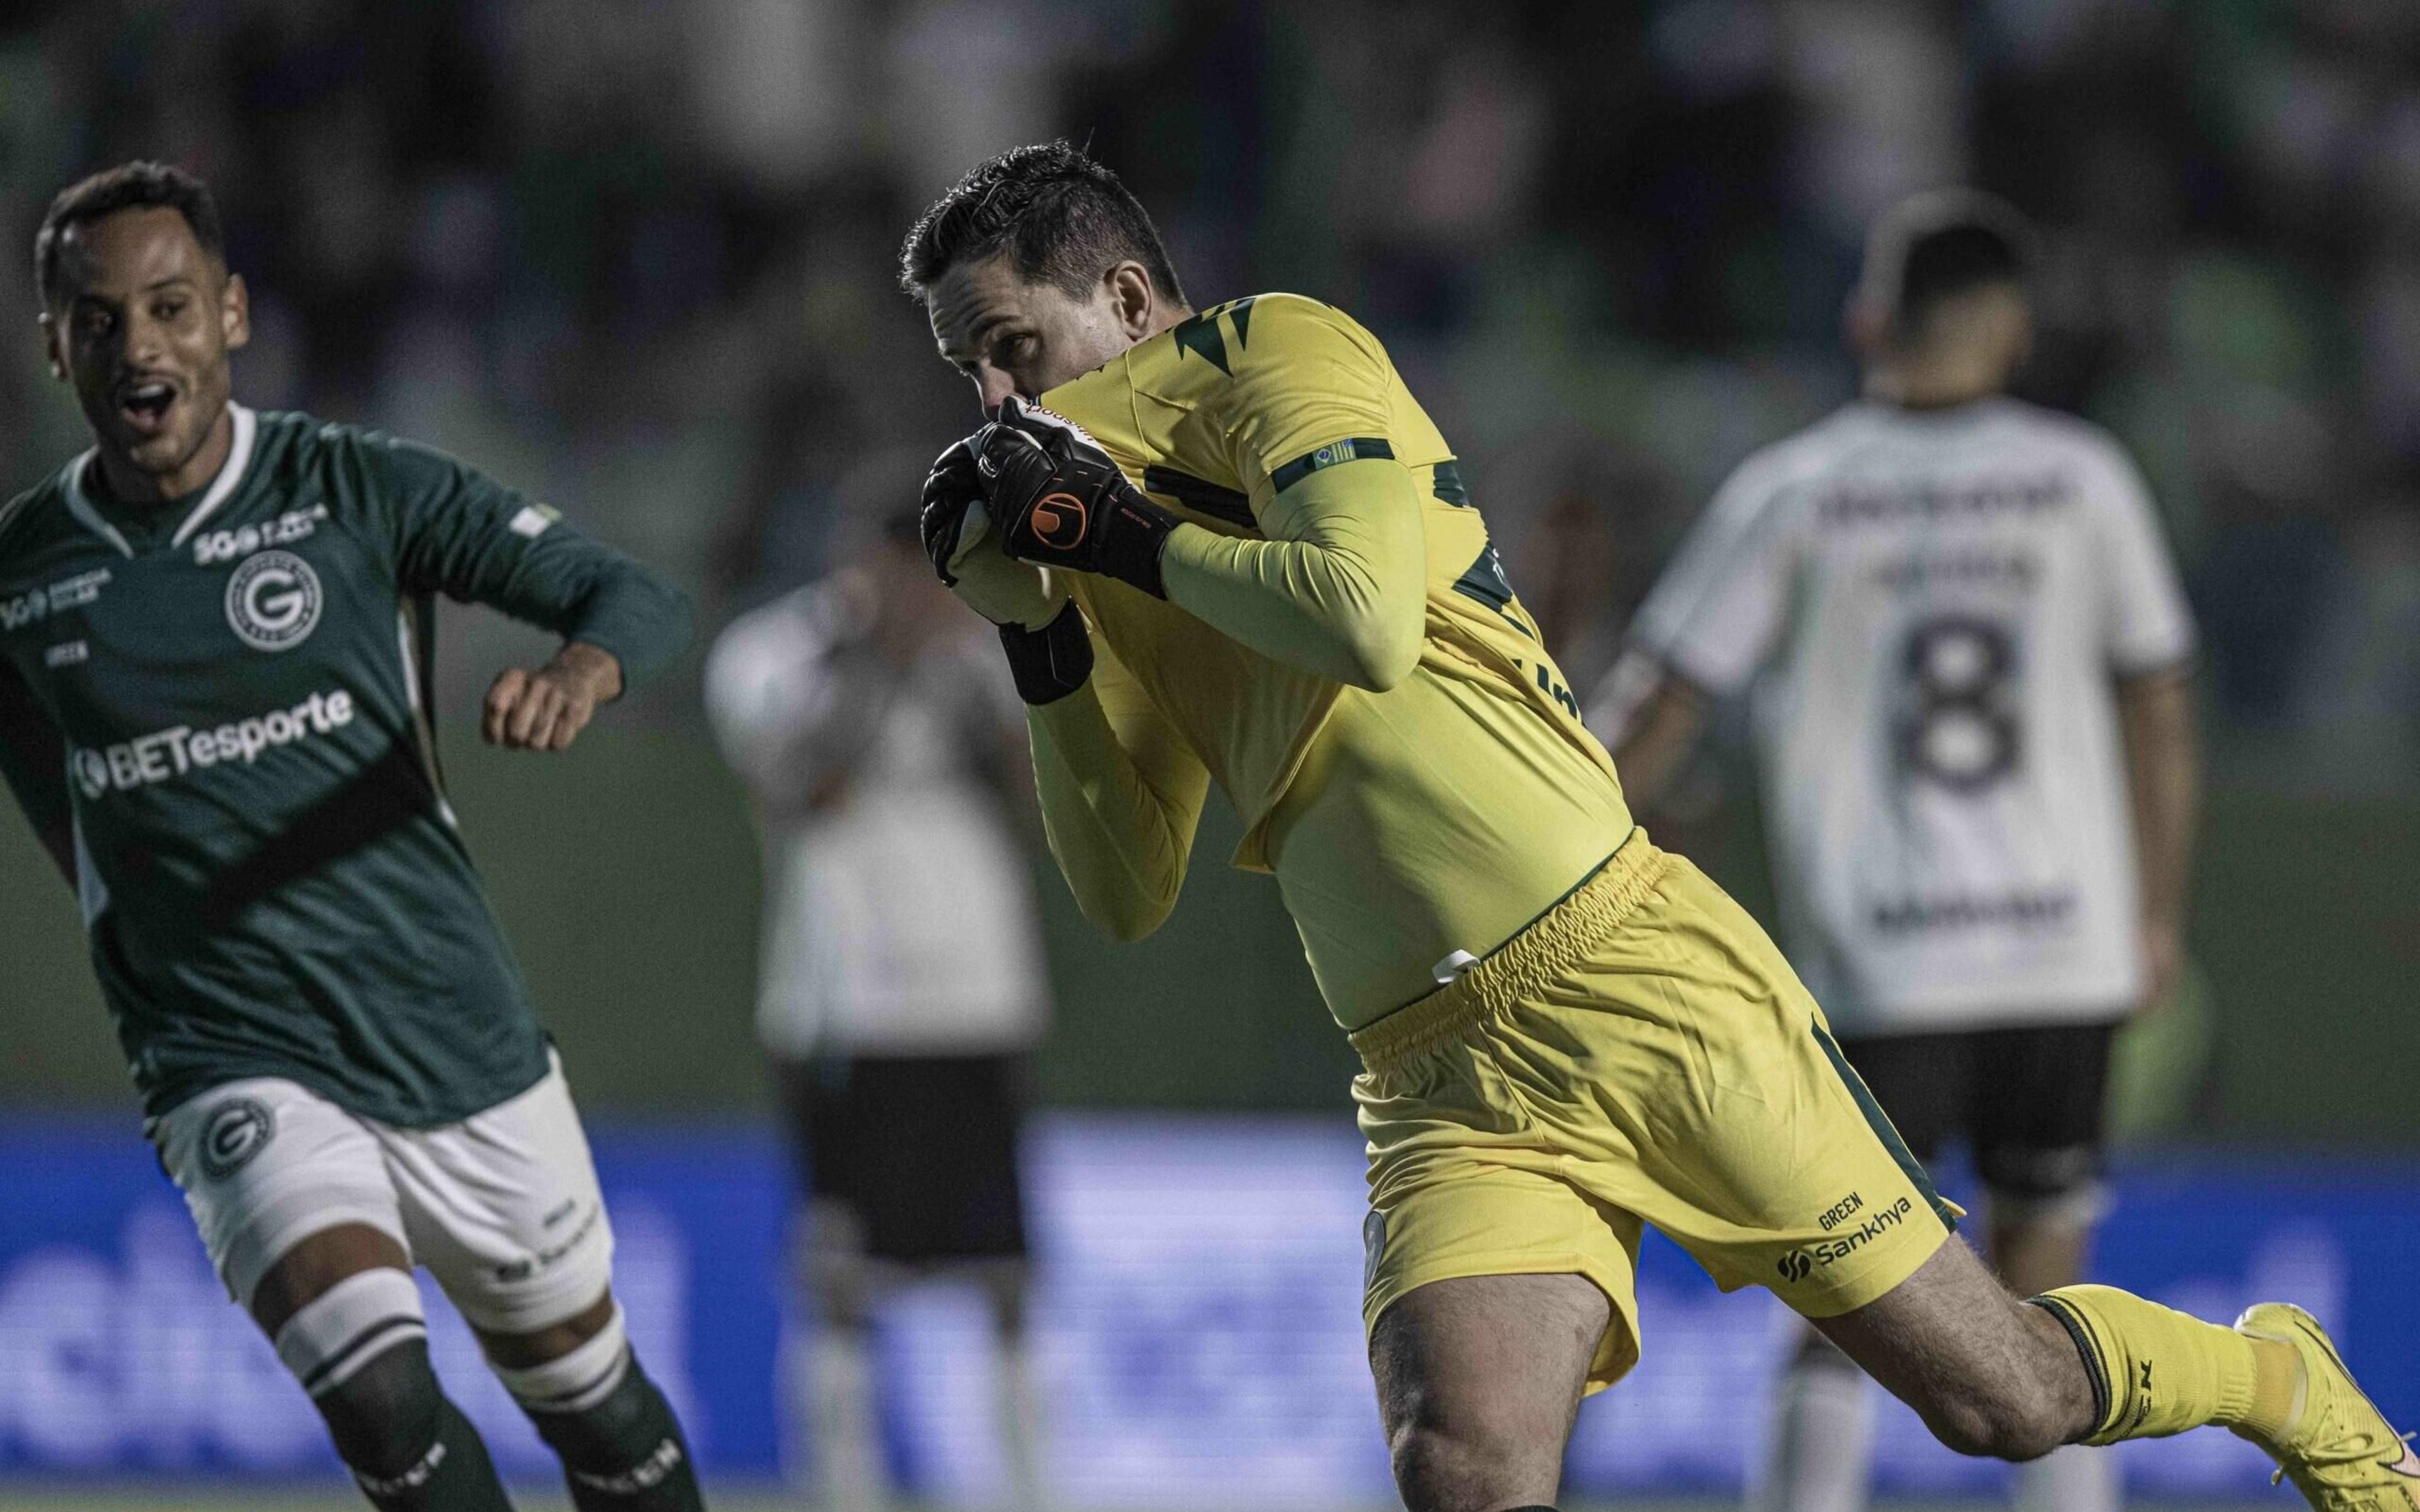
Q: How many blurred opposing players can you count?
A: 2